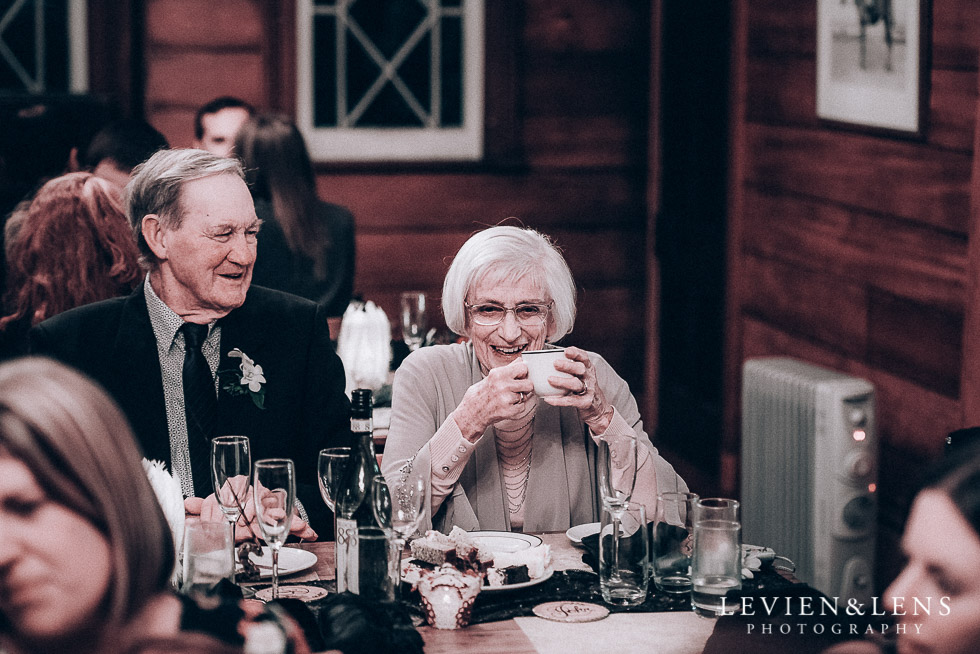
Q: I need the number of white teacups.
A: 1